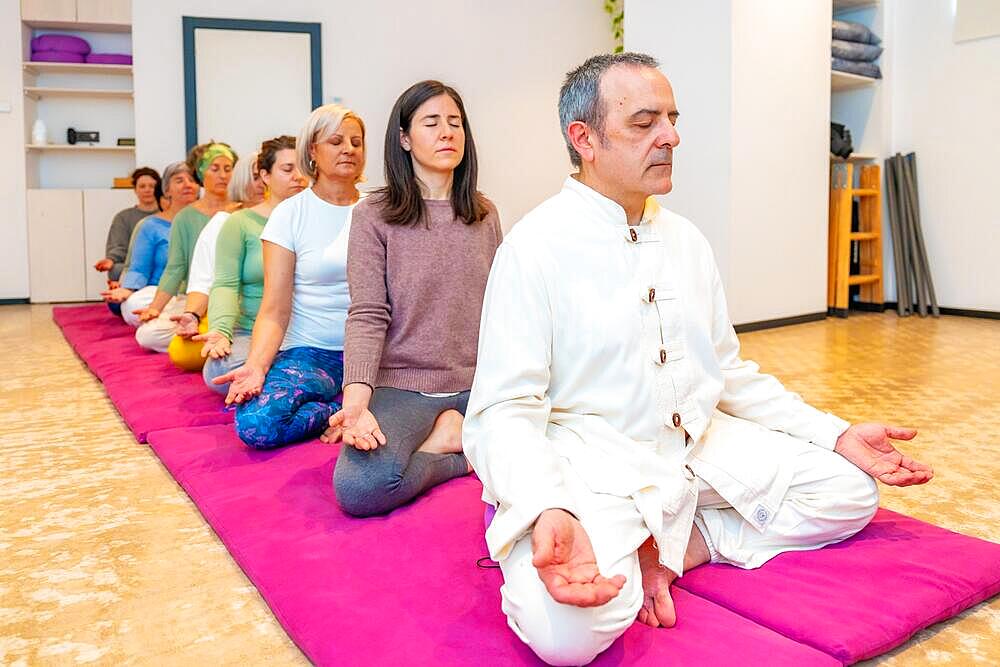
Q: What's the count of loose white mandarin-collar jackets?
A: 1